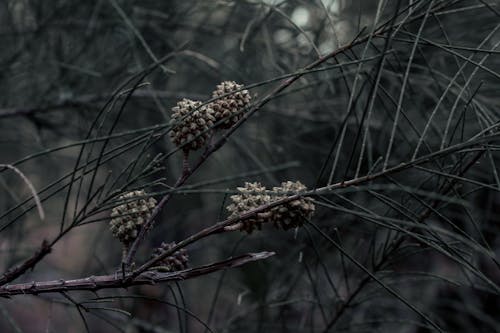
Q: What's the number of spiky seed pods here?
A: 6